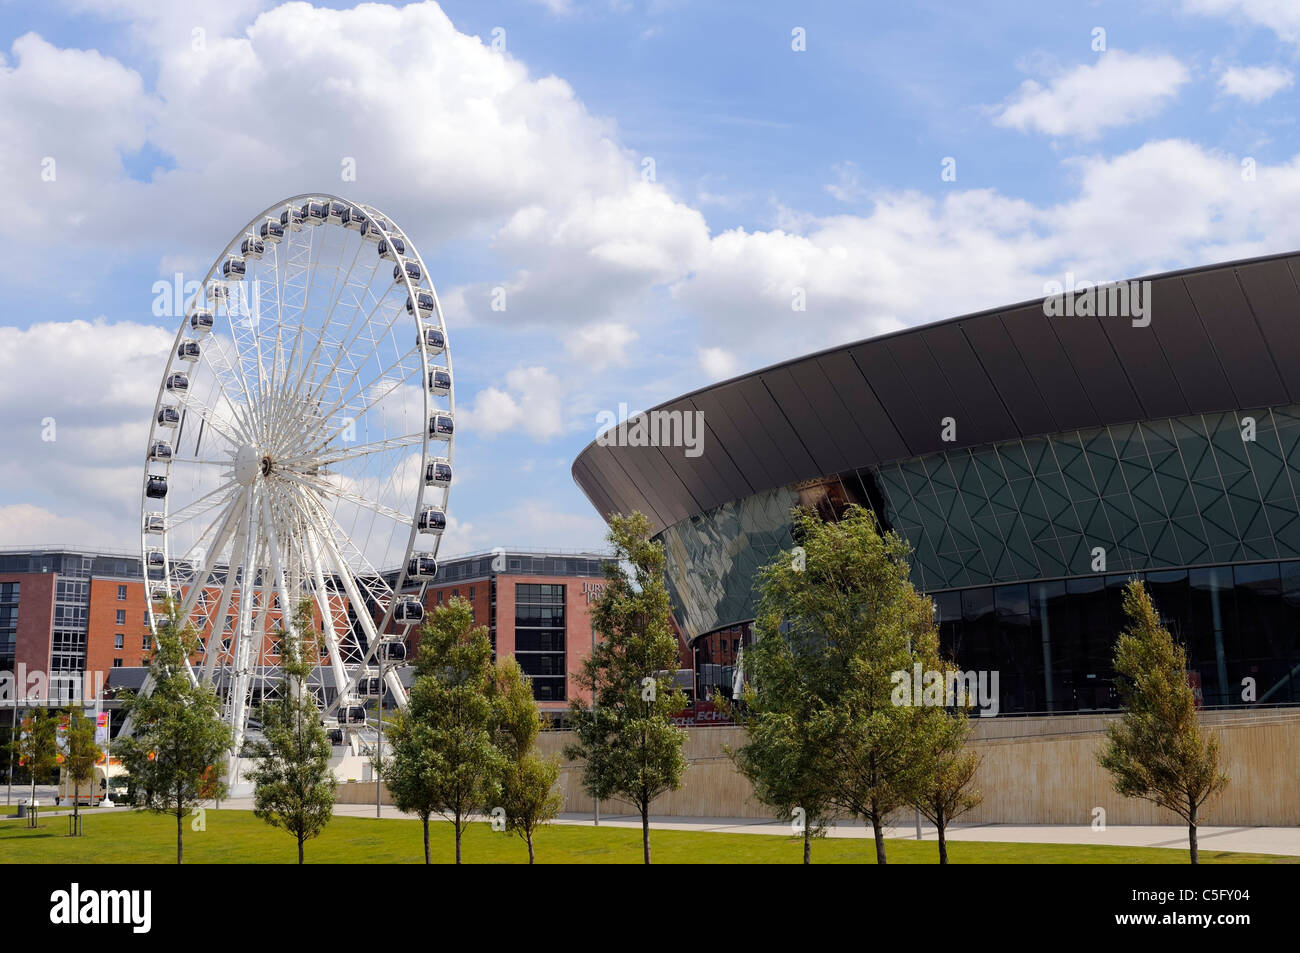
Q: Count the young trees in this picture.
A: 12